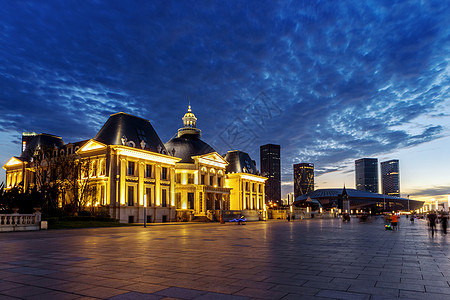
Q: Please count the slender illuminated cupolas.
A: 1